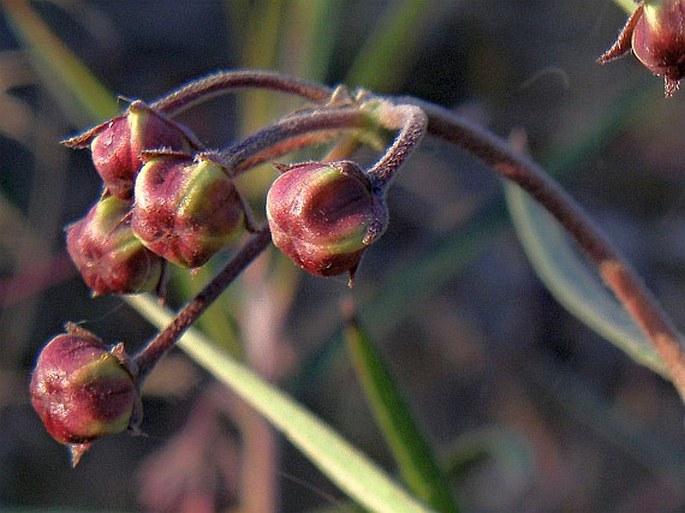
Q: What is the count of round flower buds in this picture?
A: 6